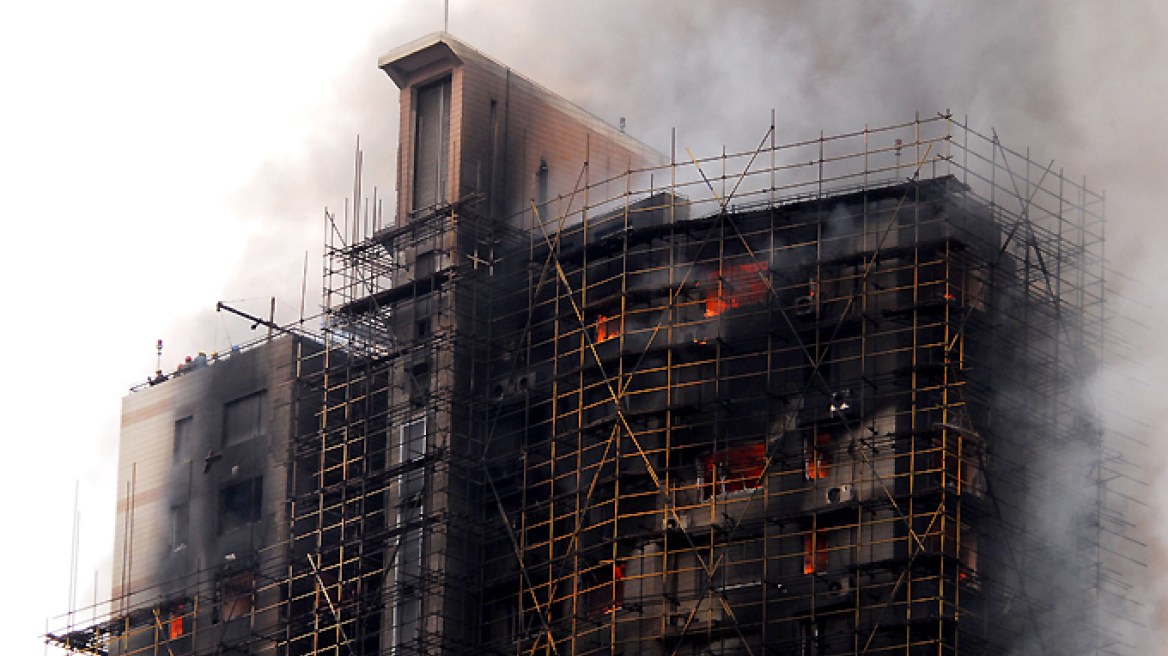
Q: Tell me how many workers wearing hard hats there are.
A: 6